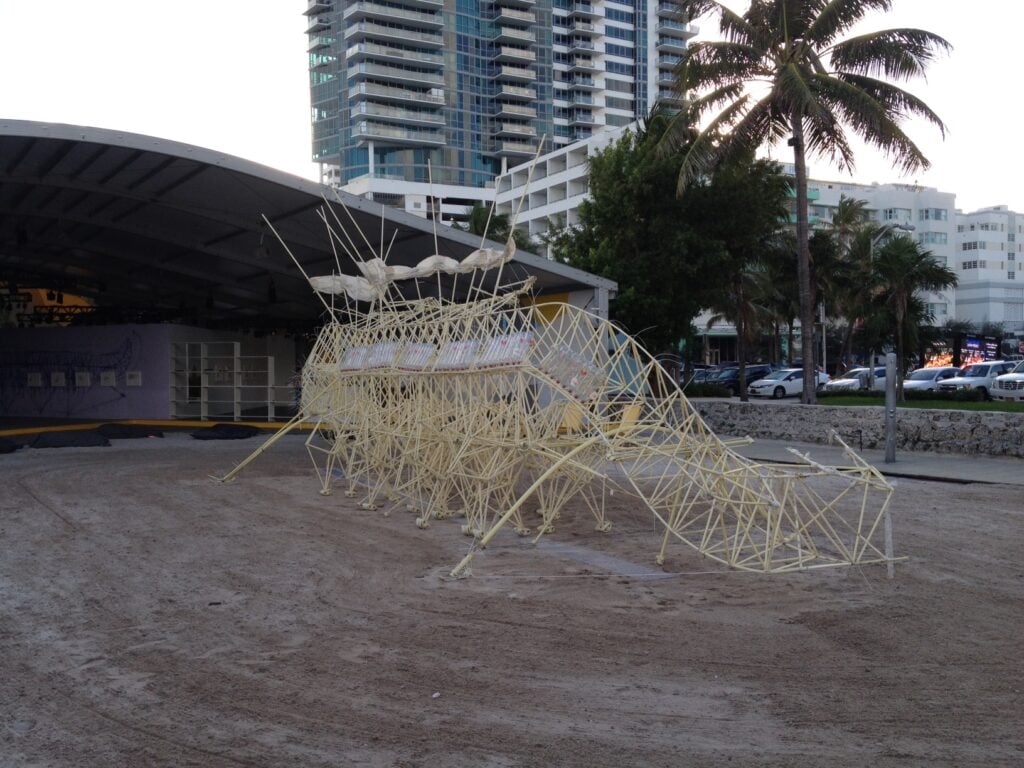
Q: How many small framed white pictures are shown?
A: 5